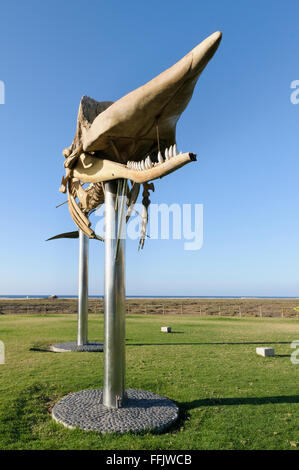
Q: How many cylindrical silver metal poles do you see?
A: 2